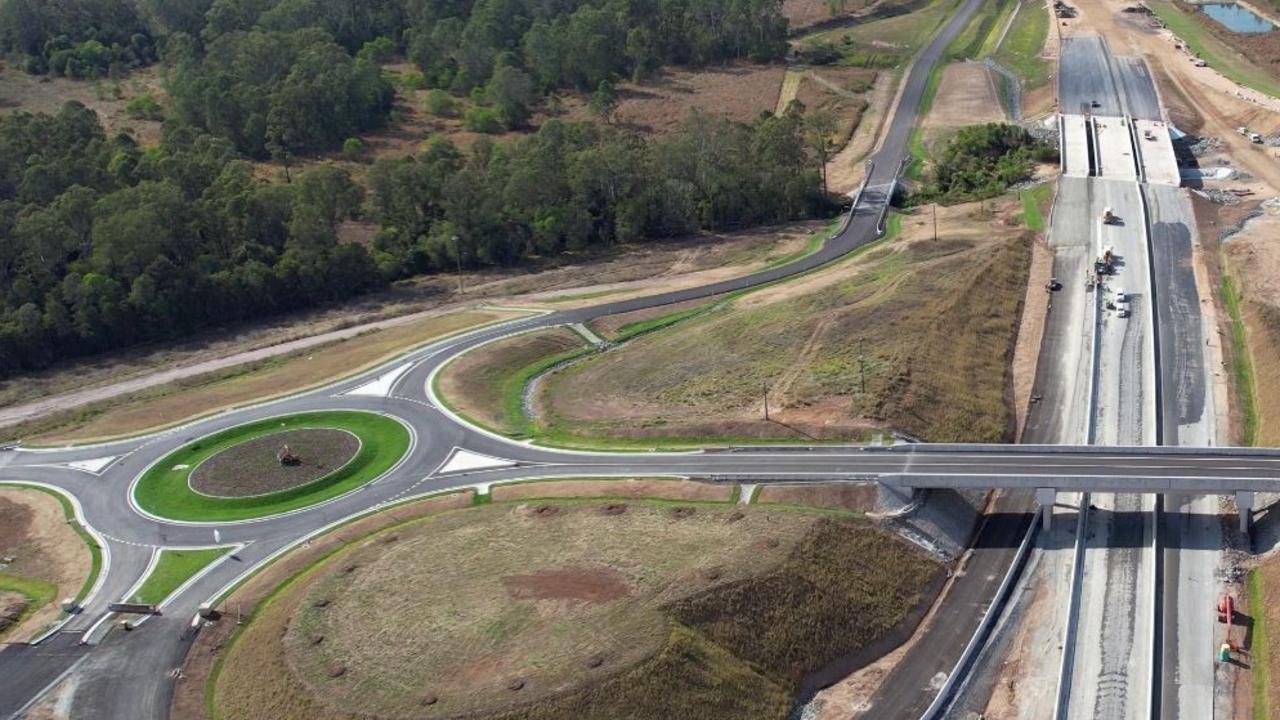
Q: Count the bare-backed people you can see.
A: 0